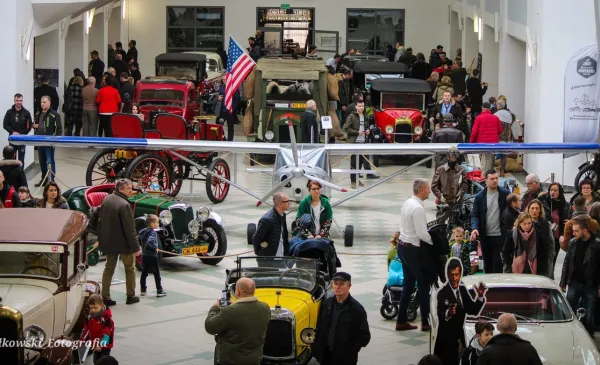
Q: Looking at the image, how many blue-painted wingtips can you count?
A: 2